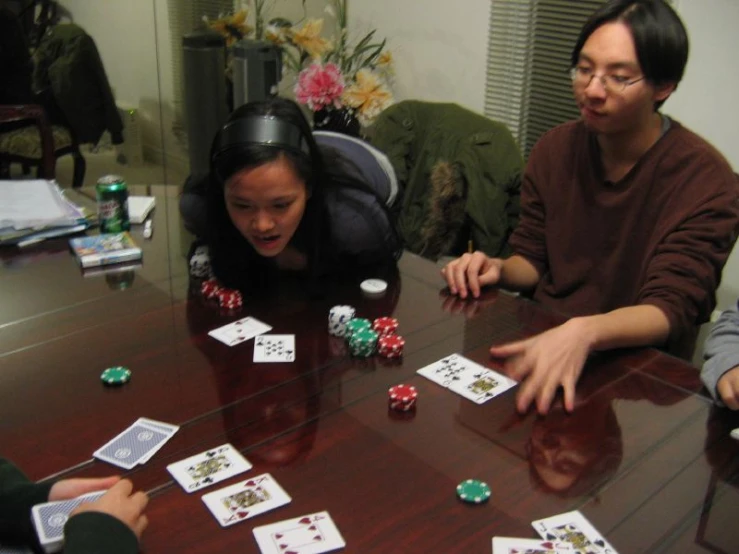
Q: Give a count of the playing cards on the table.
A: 11